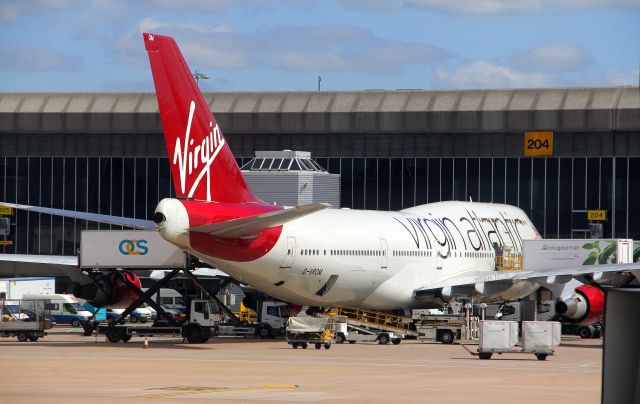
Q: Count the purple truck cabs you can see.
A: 0